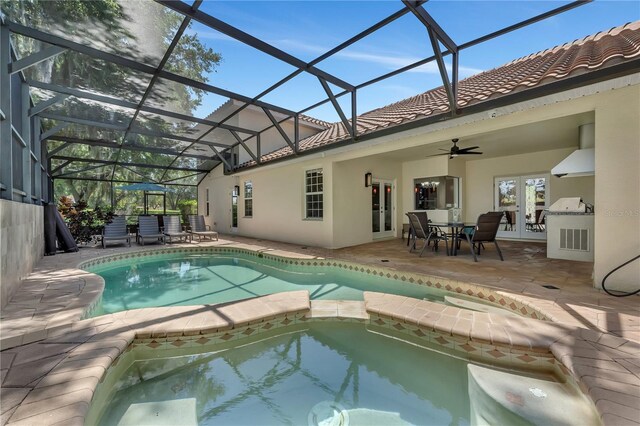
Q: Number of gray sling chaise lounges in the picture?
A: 4